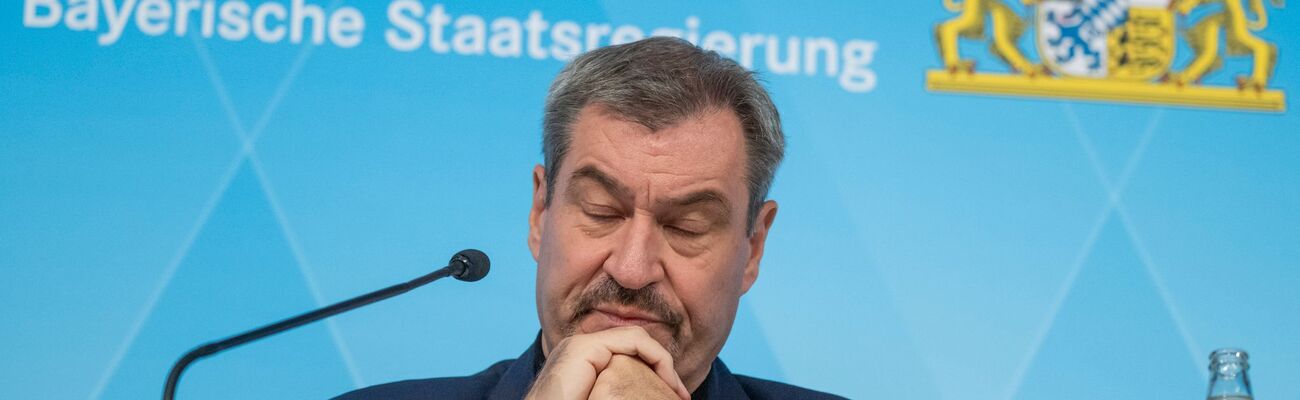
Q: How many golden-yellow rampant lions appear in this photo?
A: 2